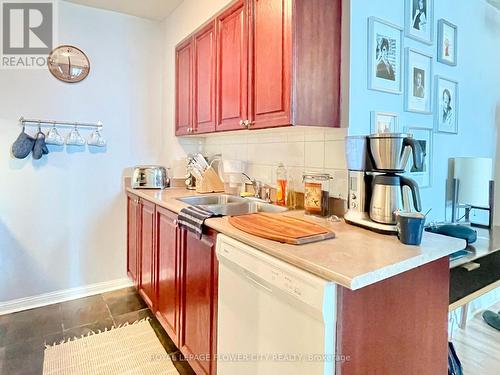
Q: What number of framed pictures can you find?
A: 7